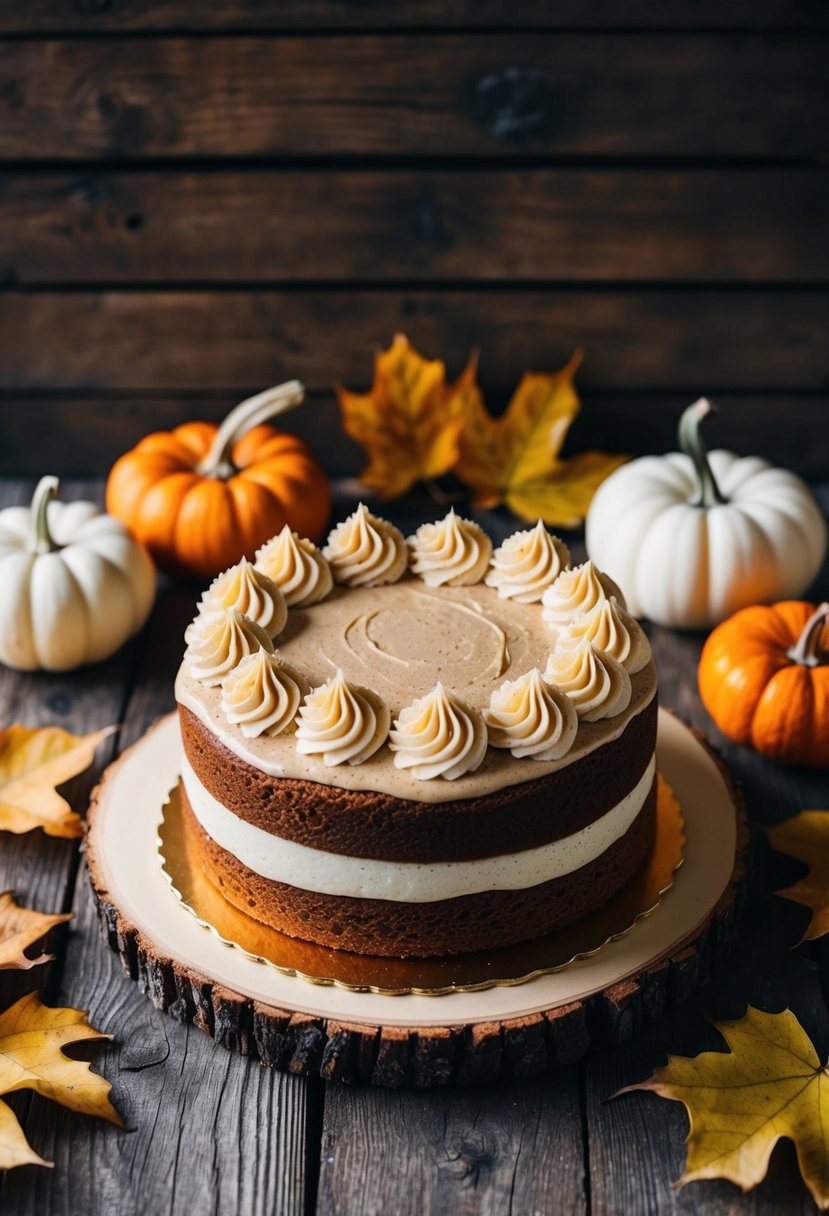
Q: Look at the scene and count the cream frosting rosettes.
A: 13